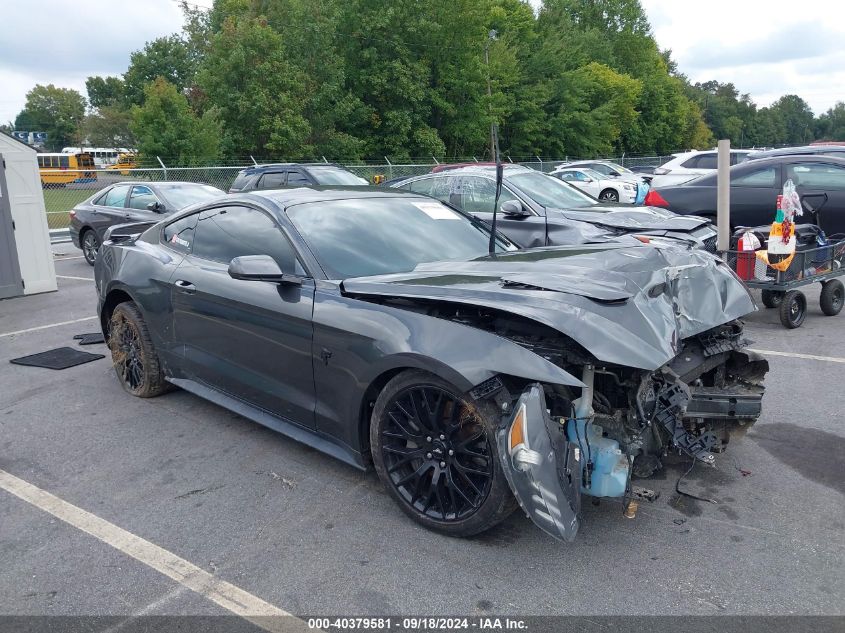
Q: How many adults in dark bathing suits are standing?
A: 0